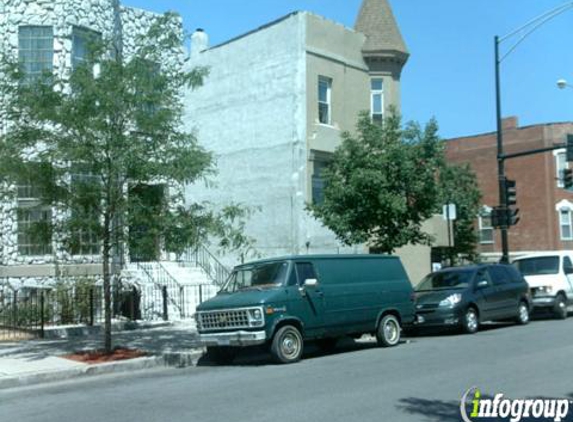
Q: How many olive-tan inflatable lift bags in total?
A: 0